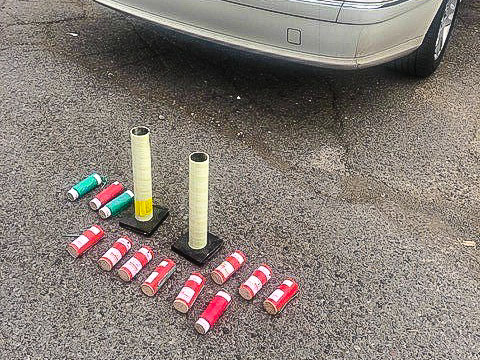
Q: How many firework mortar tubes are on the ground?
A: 2